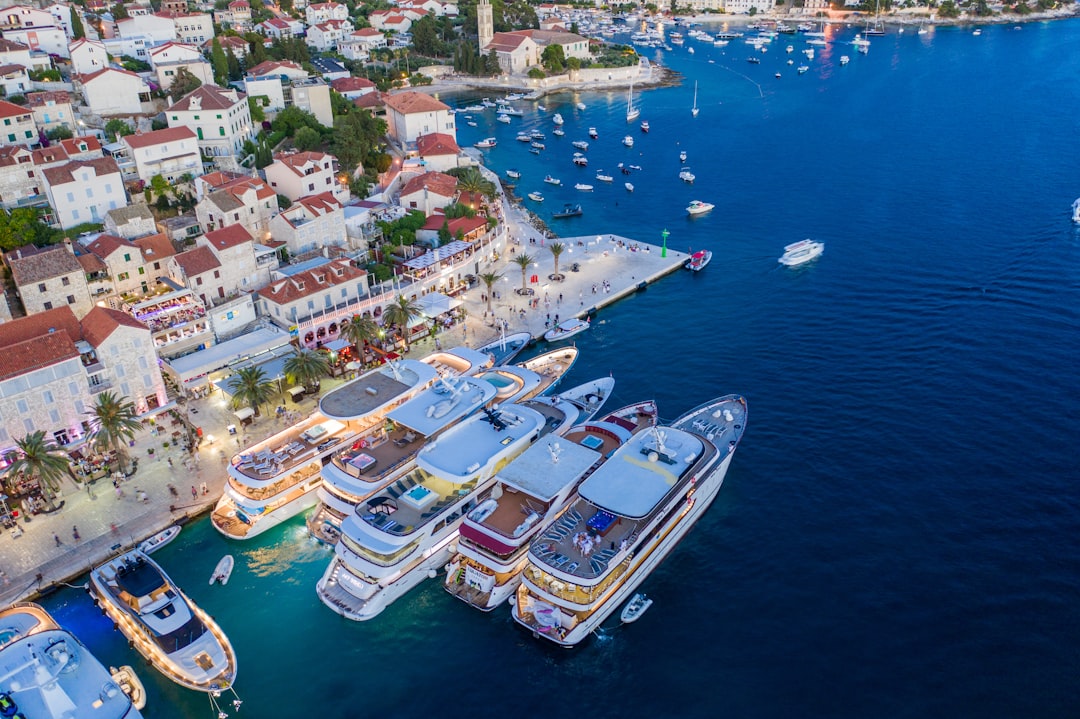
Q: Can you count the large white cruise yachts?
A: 5